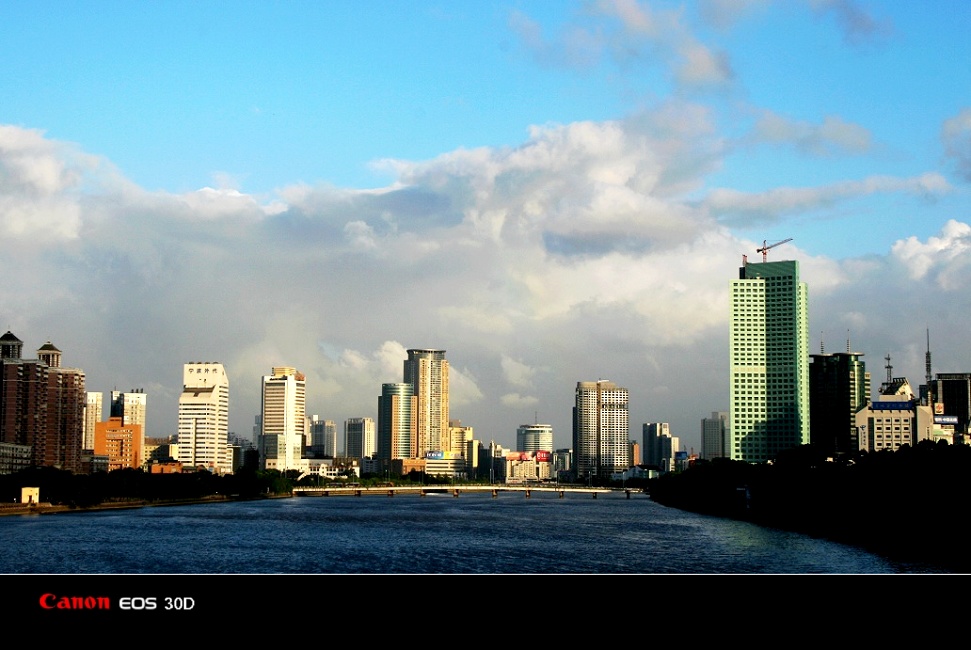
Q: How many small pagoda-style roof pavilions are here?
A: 2